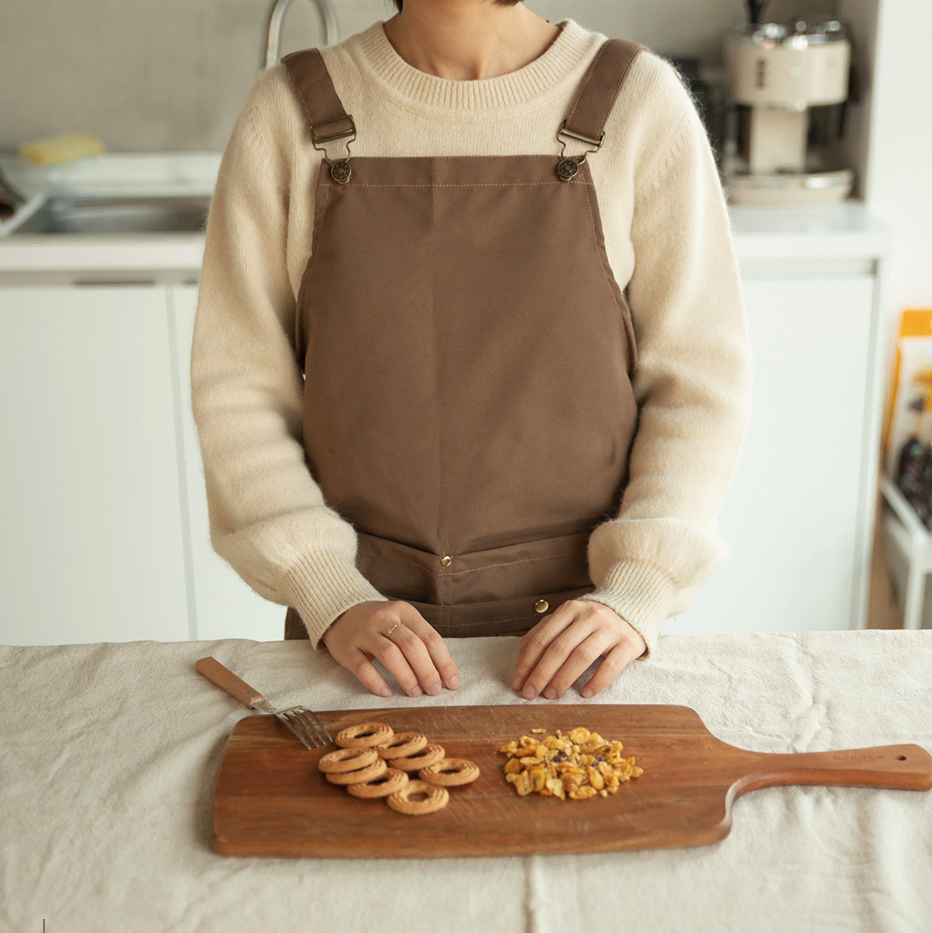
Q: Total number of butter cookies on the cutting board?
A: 8